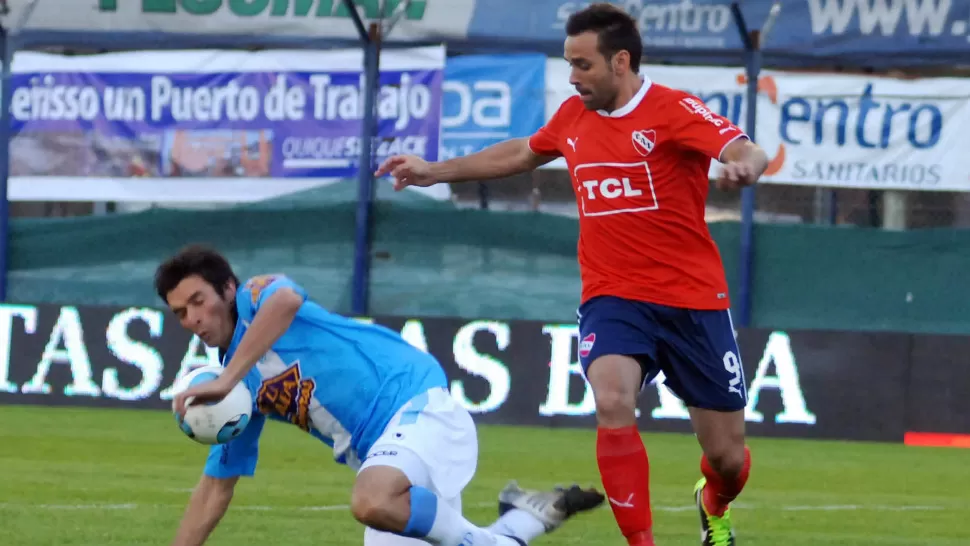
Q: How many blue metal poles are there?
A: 3